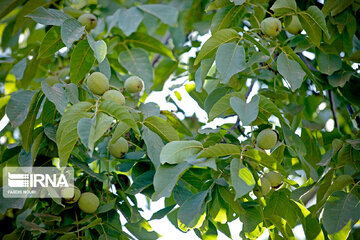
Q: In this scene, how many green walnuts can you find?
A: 12